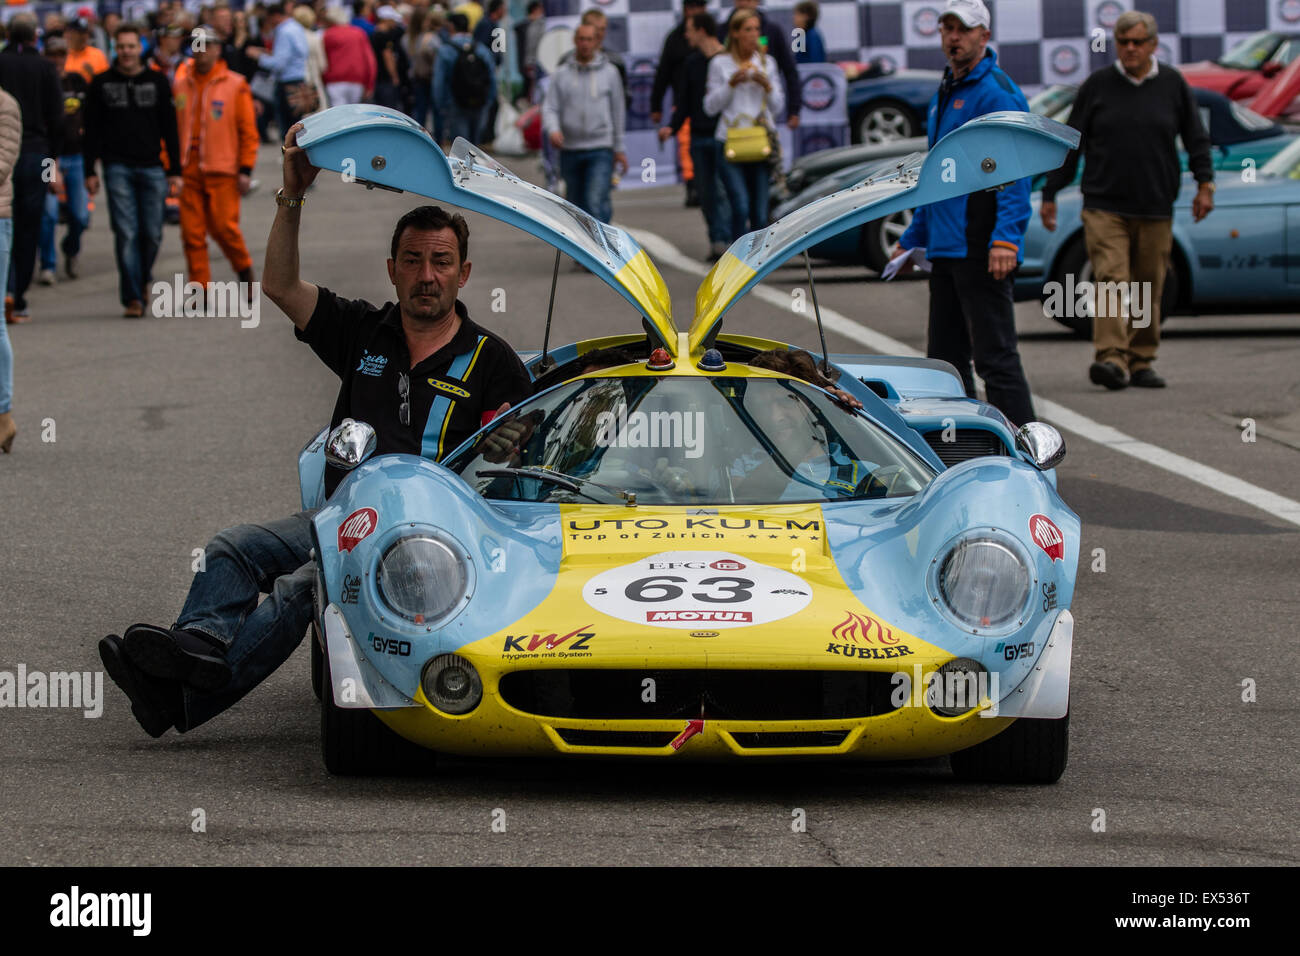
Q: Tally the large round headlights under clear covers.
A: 2